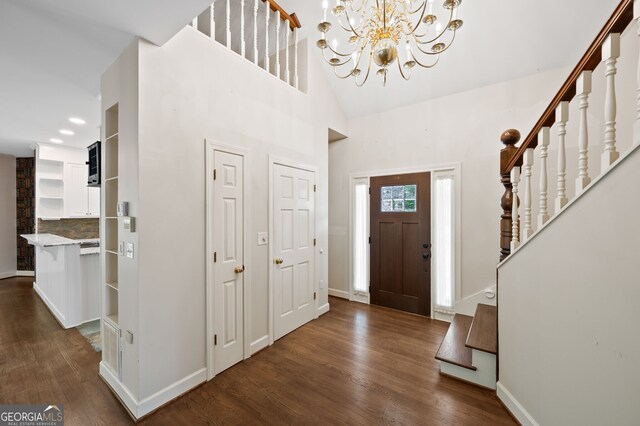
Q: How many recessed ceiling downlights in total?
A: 3